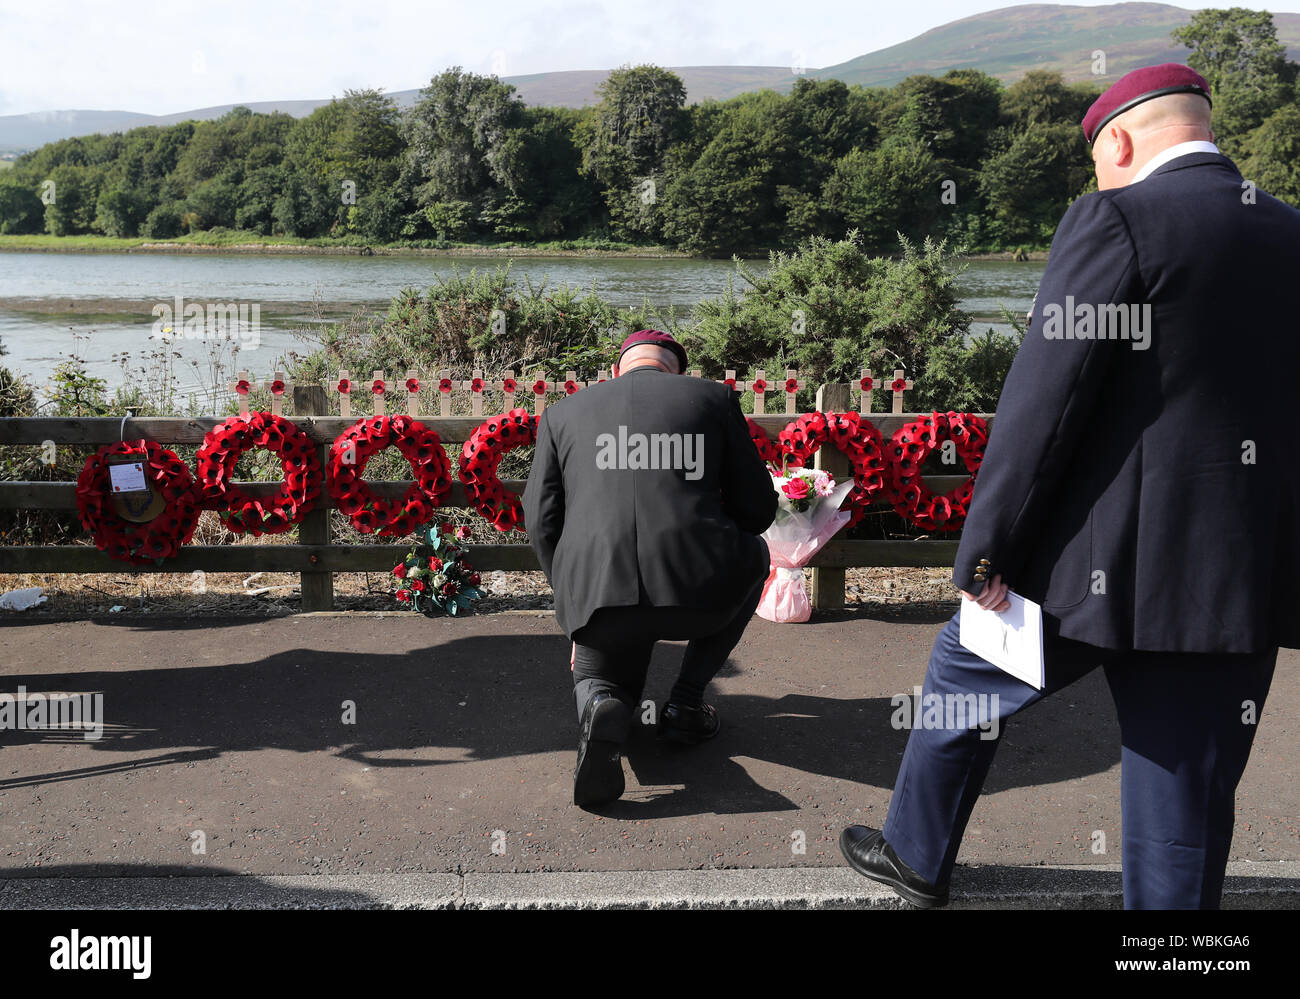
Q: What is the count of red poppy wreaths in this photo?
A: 7